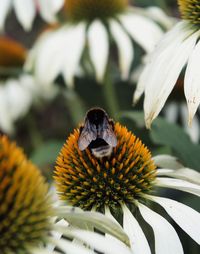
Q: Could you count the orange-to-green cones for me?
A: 5